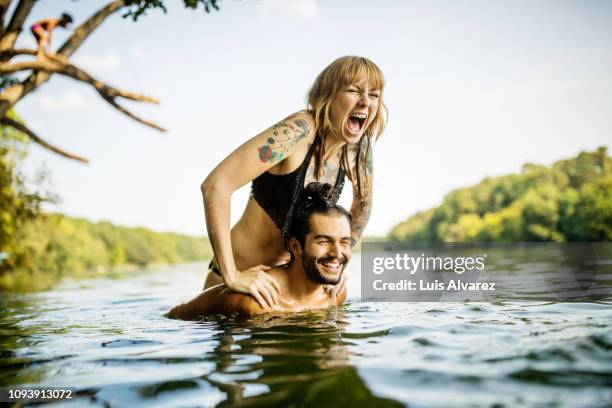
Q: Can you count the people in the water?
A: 2